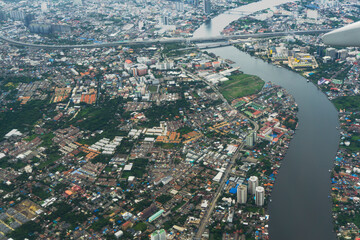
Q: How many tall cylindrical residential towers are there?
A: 3